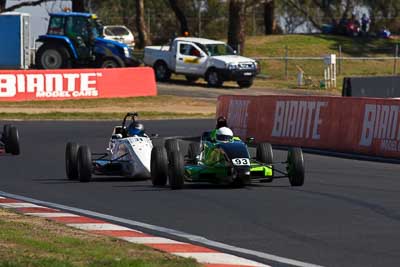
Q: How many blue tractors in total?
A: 1